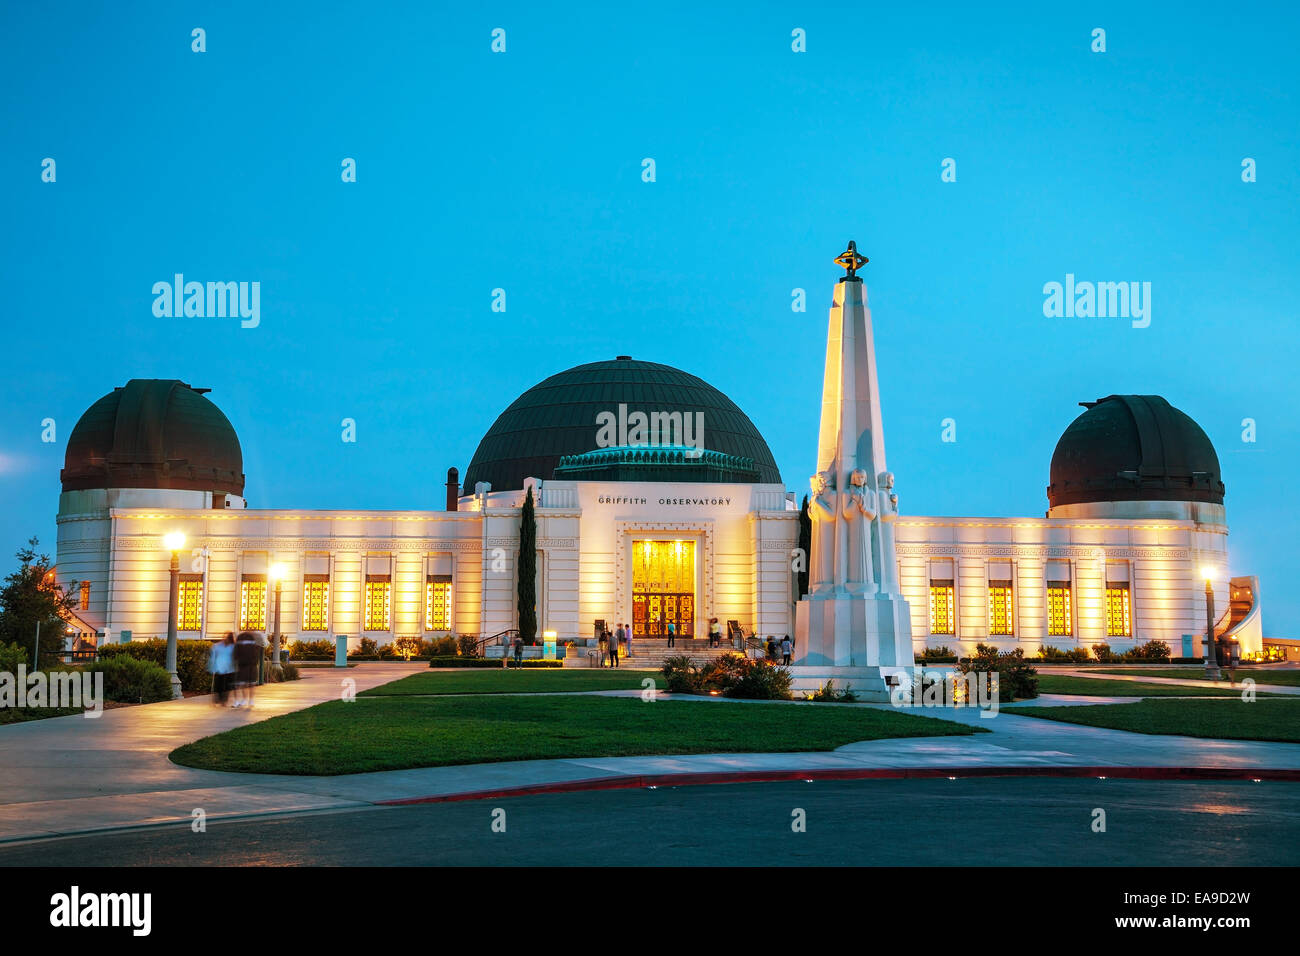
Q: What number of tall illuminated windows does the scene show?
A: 9